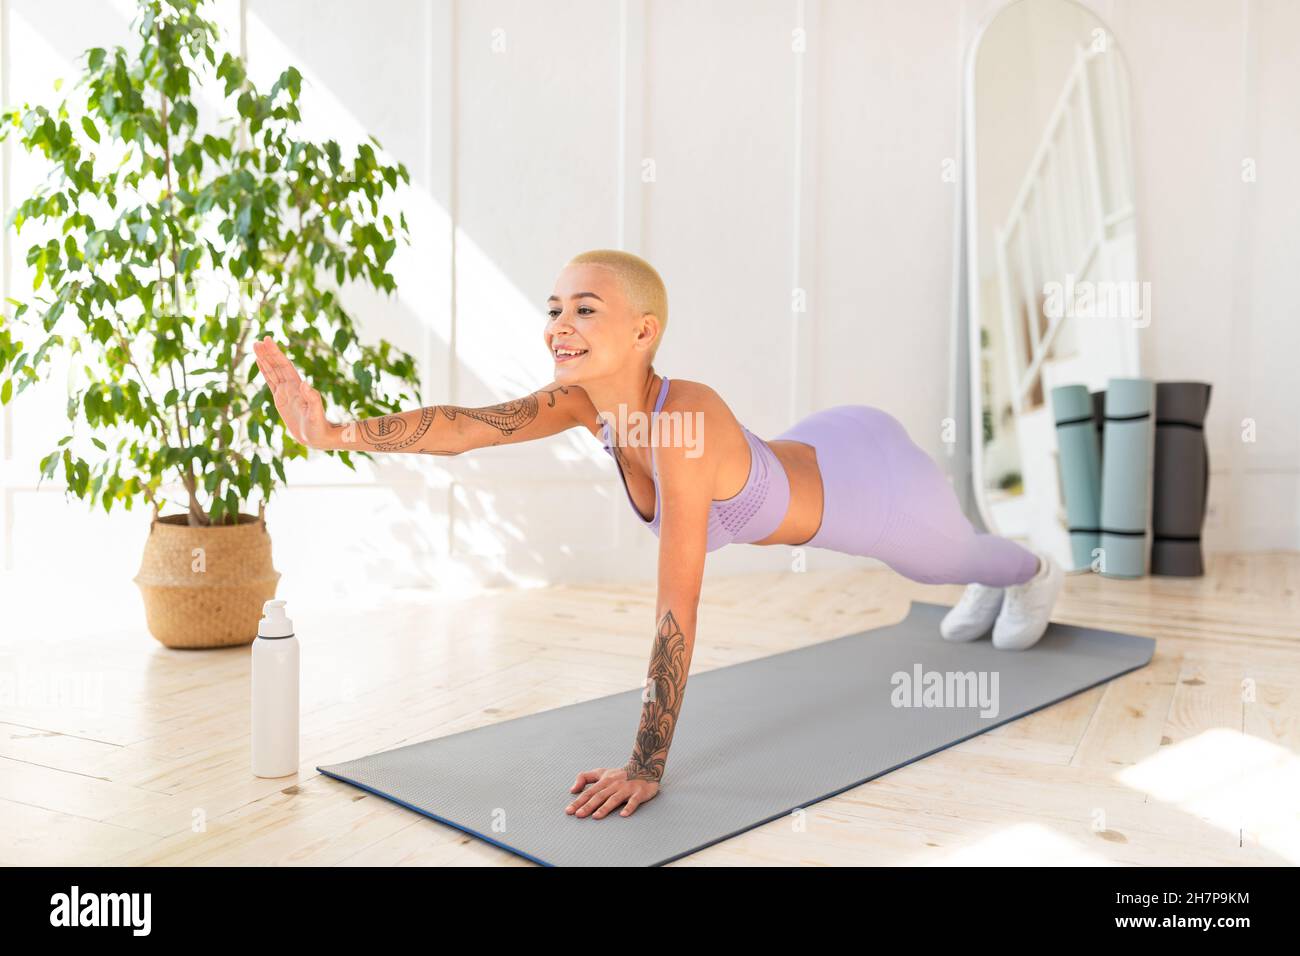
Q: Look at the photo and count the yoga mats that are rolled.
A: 4